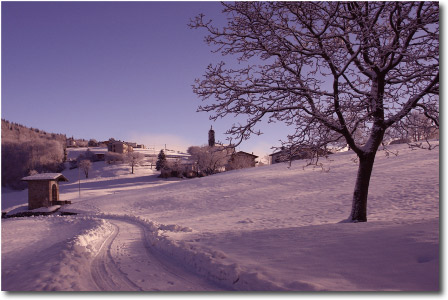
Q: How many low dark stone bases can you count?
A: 1